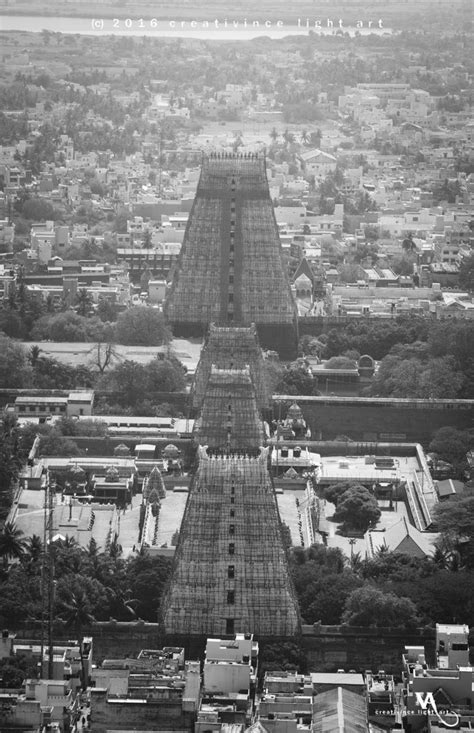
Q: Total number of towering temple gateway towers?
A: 4